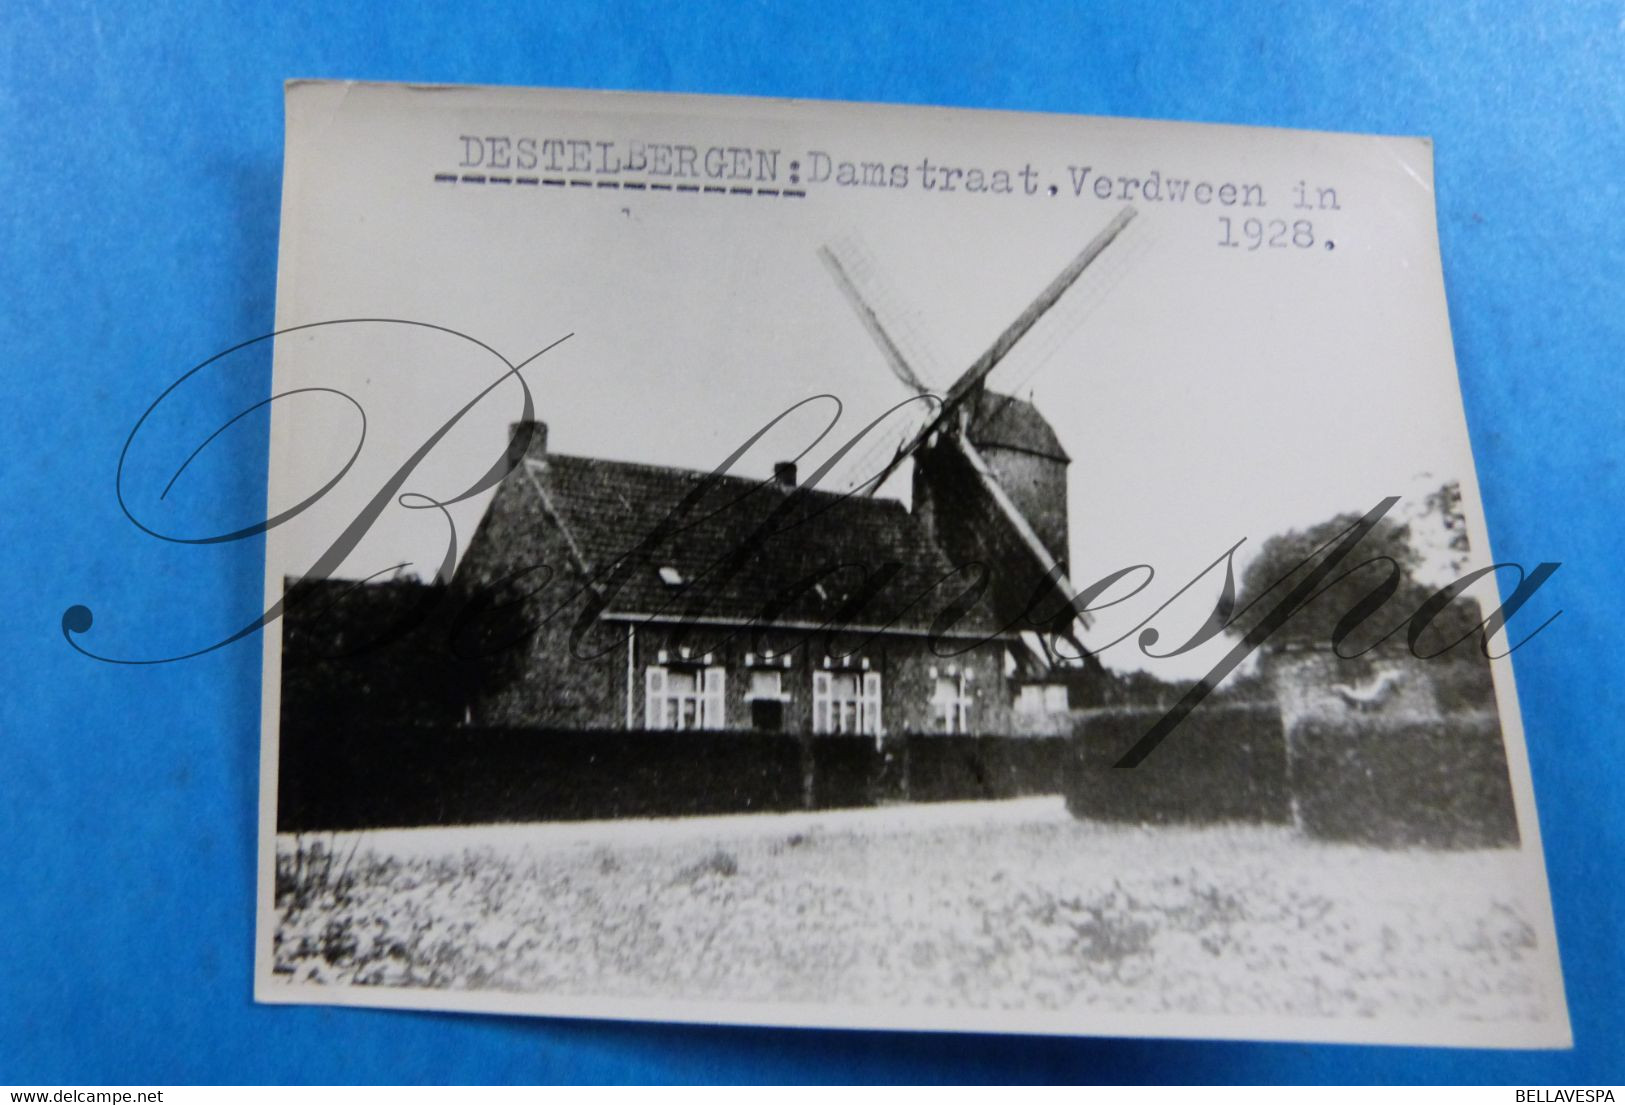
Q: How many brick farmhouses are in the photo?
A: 1